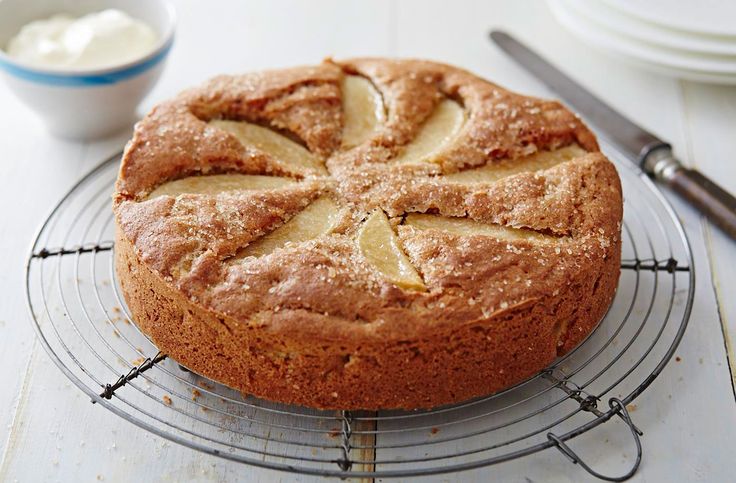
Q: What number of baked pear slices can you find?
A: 8